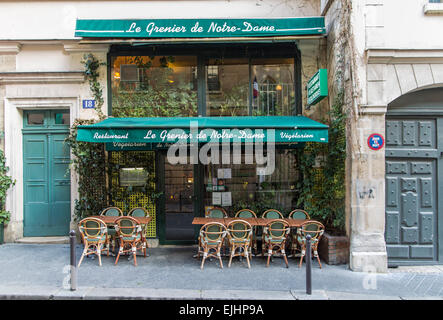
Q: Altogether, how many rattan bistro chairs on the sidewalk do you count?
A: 12